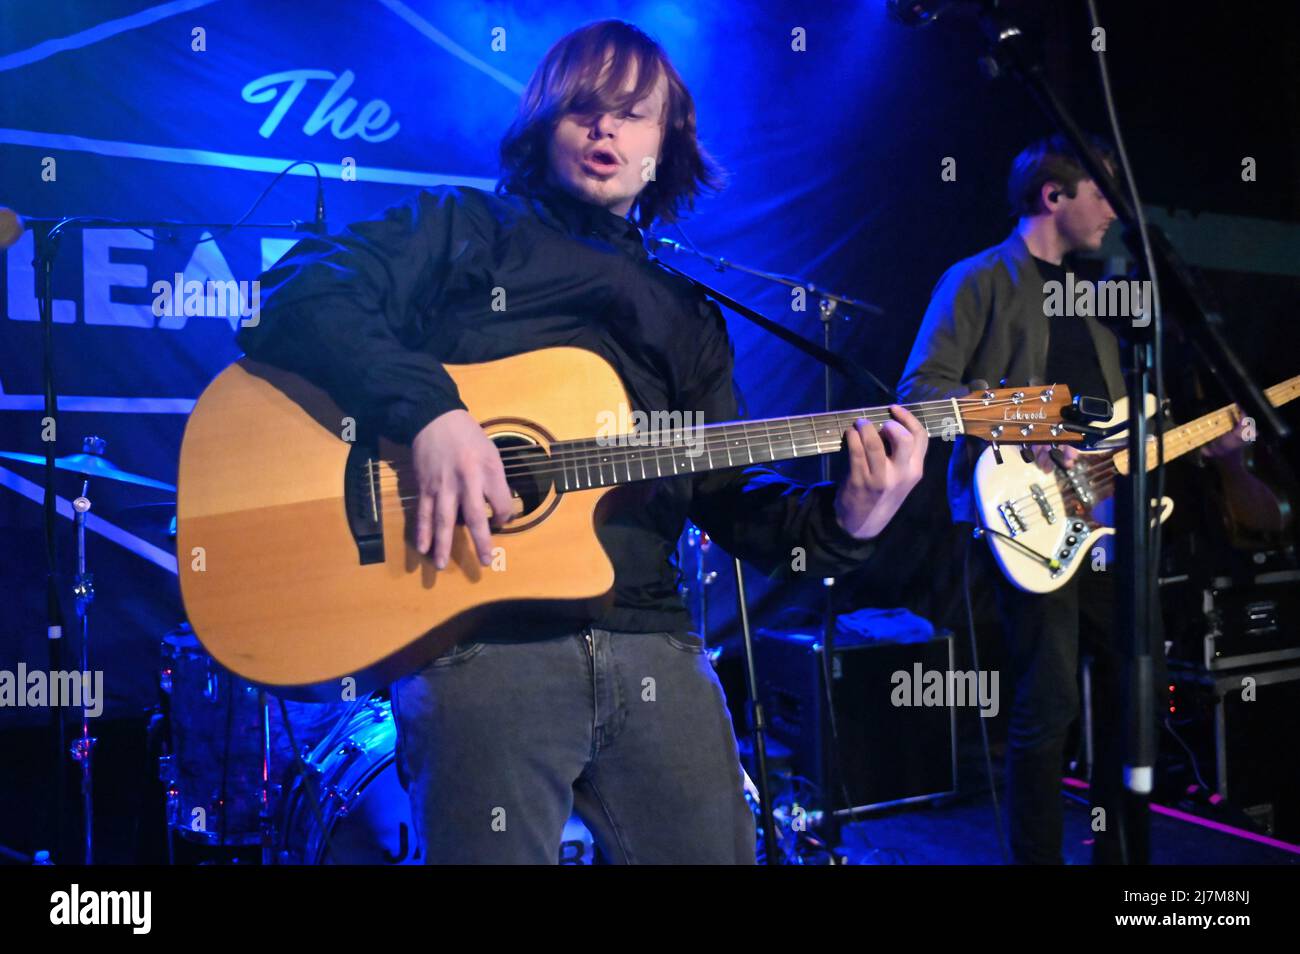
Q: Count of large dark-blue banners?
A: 1